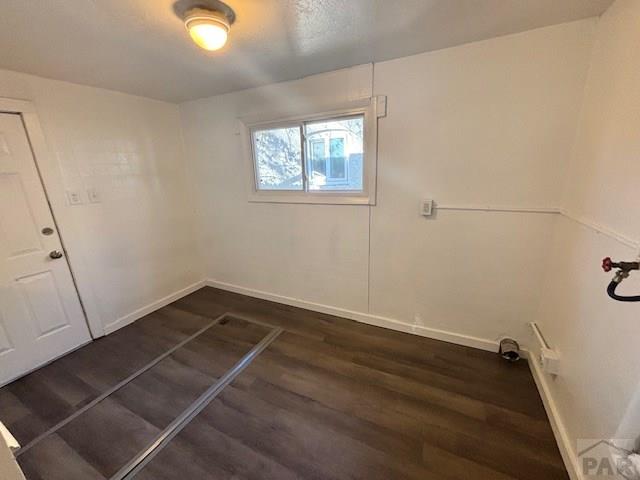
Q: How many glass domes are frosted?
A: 1